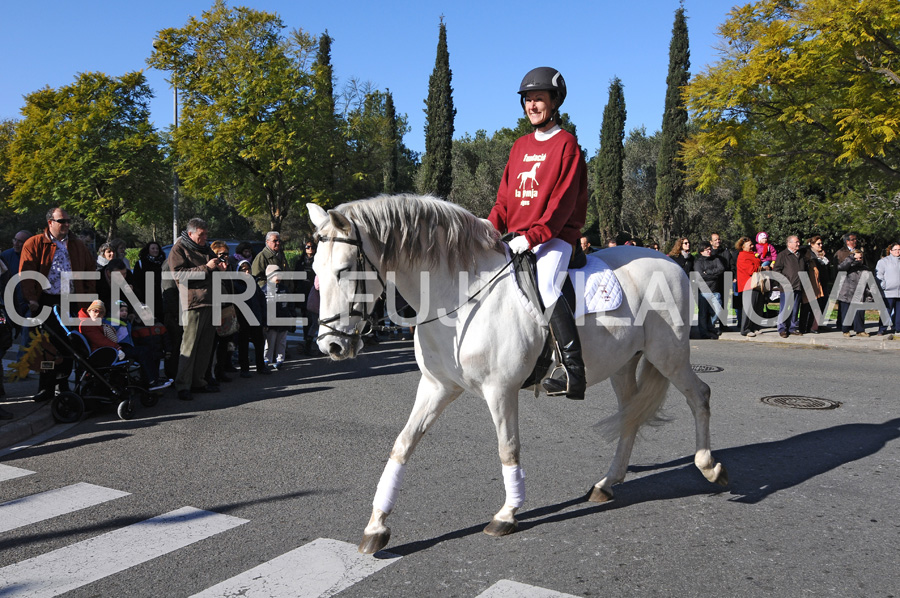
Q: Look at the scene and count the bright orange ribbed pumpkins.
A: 0